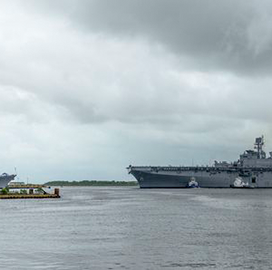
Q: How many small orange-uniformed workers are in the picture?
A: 0